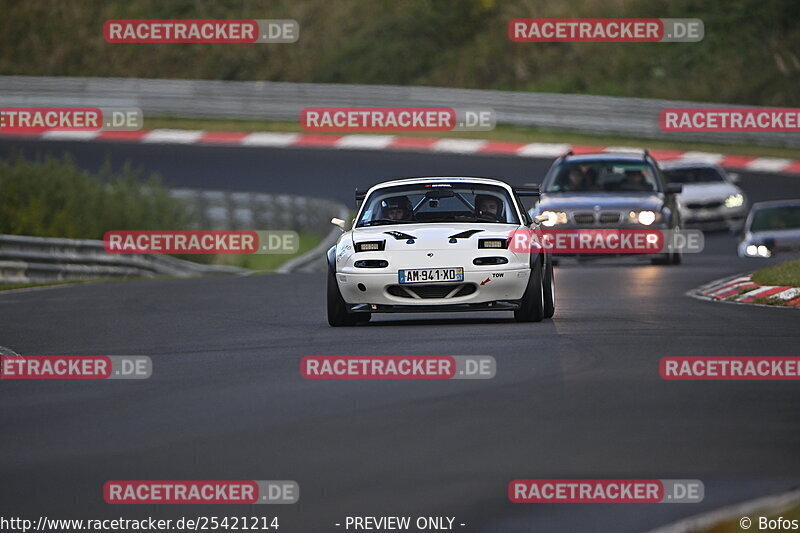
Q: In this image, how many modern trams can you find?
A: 0